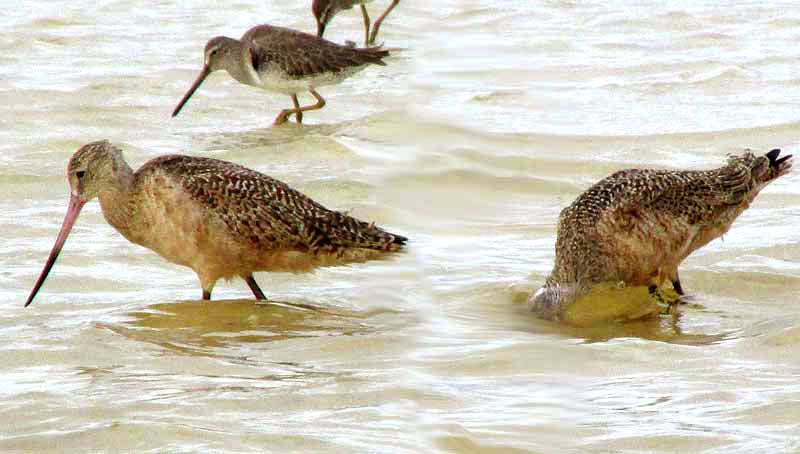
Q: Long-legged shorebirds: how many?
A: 4